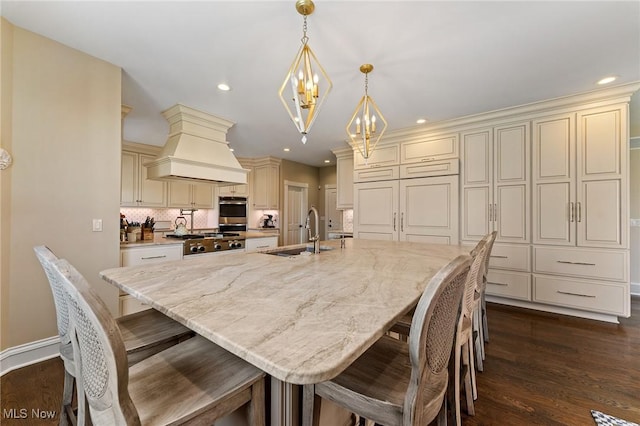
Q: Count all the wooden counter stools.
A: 6